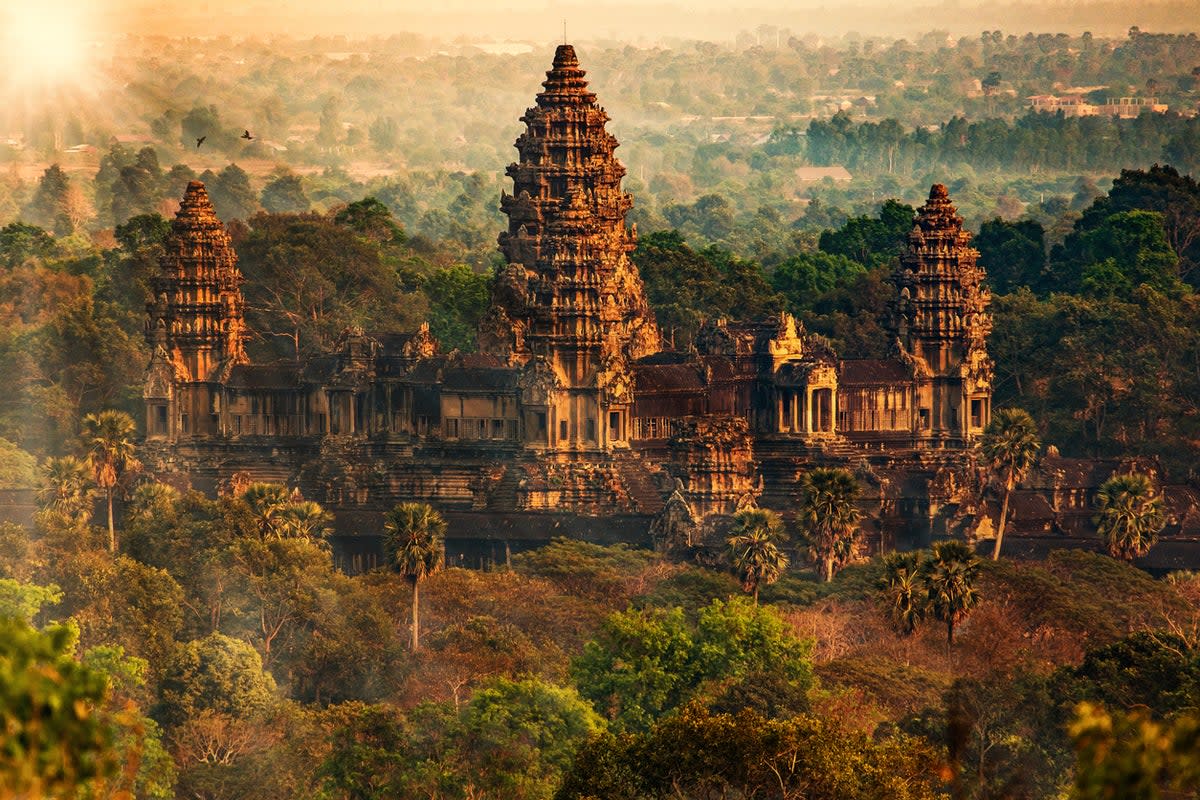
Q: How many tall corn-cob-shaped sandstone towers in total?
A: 3